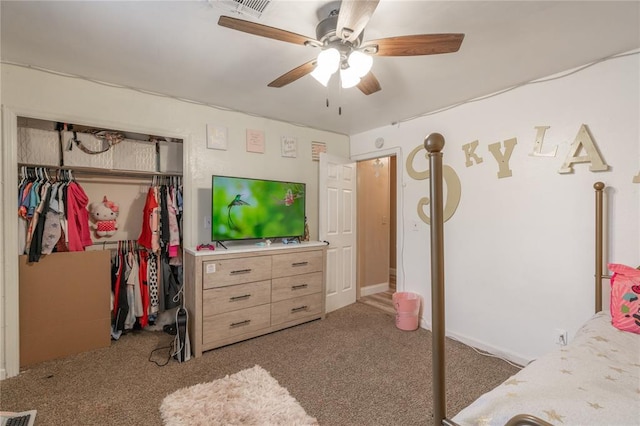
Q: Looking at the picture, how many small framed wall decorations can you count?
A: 4